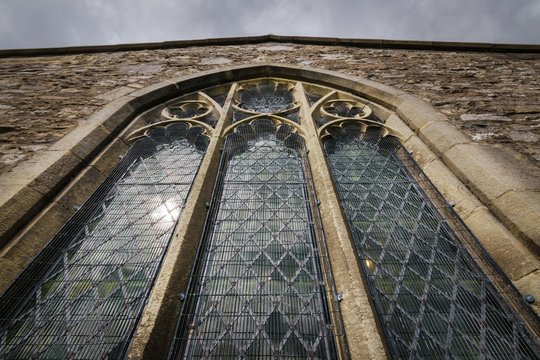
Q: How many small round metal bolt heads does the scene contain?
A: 11